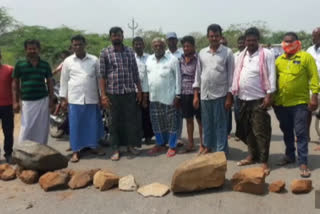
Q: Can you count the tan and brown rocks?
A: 11